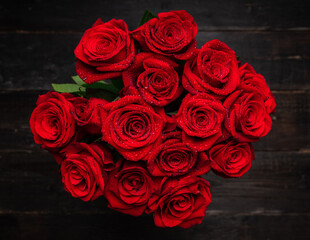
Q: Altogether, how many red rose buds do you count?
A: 15